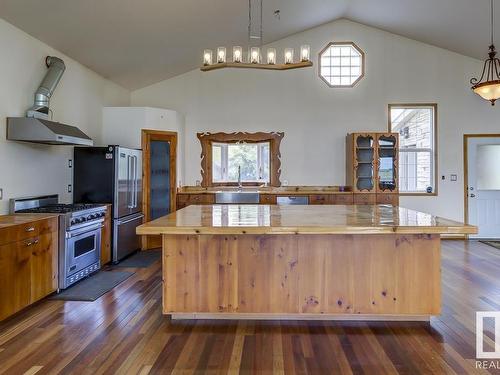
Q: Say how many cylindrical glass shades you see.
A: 7